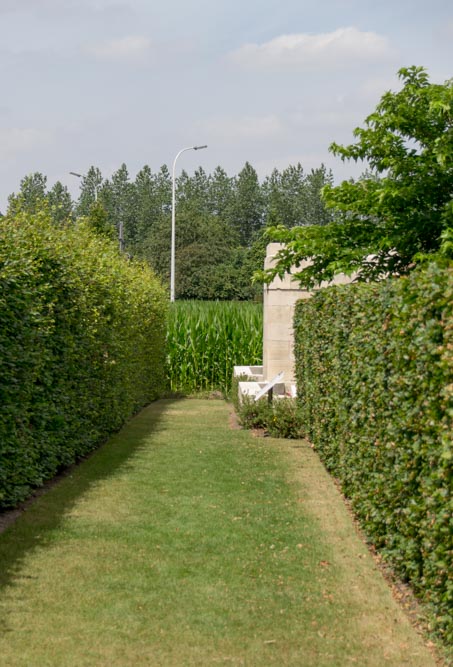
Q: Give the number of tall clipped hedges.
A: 2